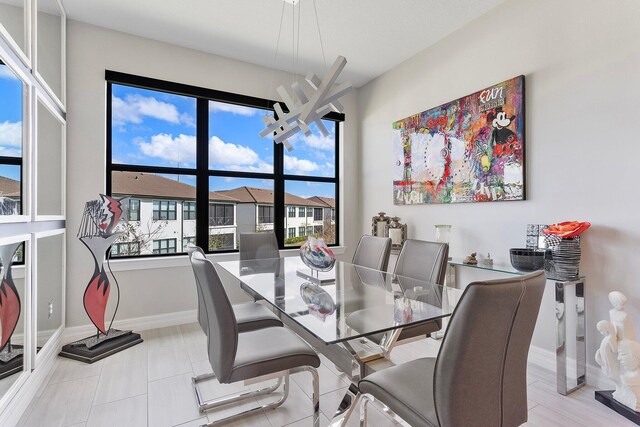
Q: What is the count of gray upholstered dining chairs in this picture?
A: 6